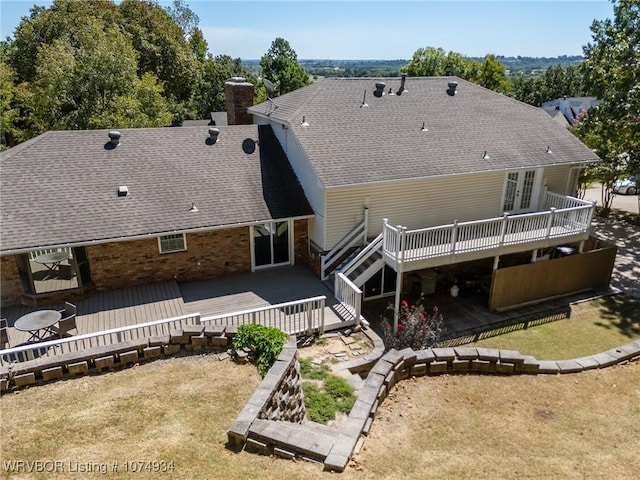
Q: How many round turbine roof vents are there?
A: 4